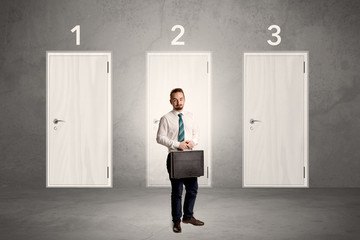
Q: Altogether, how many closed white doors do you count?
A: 3